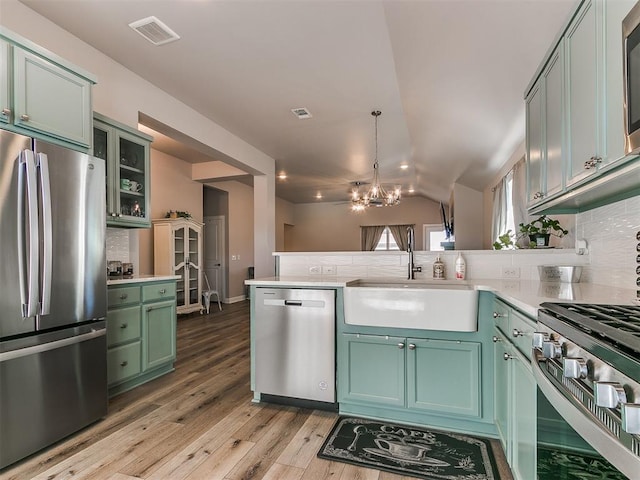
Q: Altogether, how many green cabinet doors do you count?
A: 13